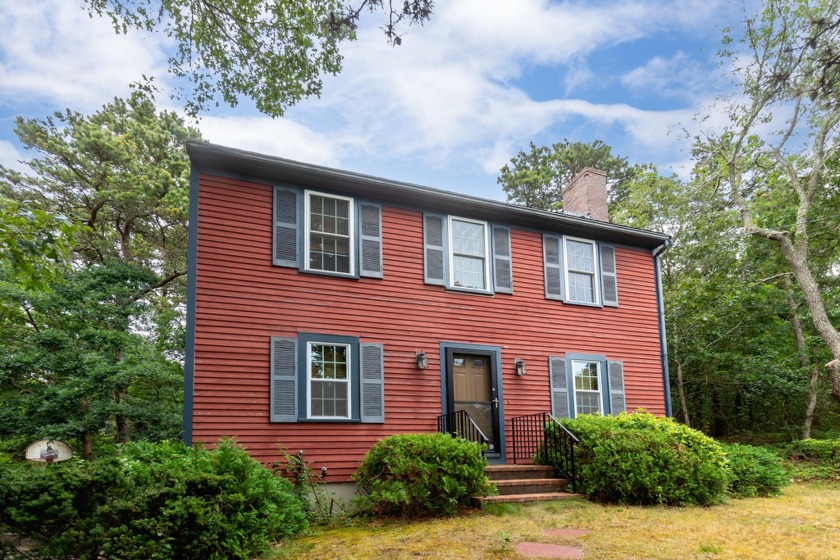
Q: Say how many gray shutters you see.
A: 10